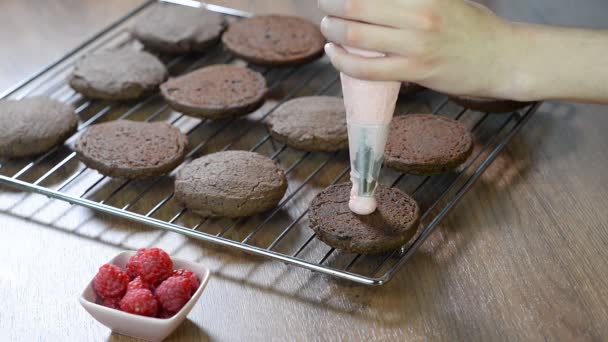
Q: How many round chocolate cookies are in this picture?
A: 12